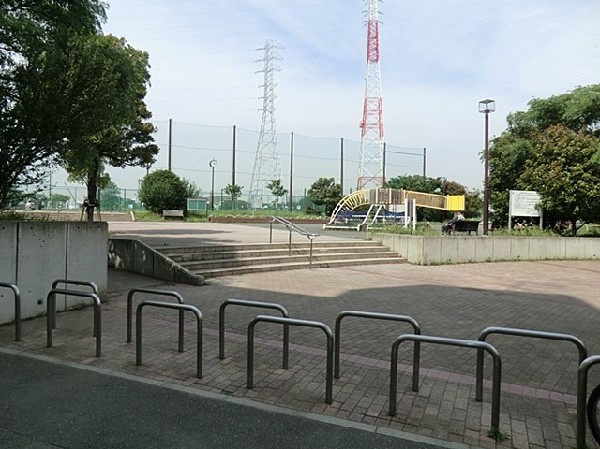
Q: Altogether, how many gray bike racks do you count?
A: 11